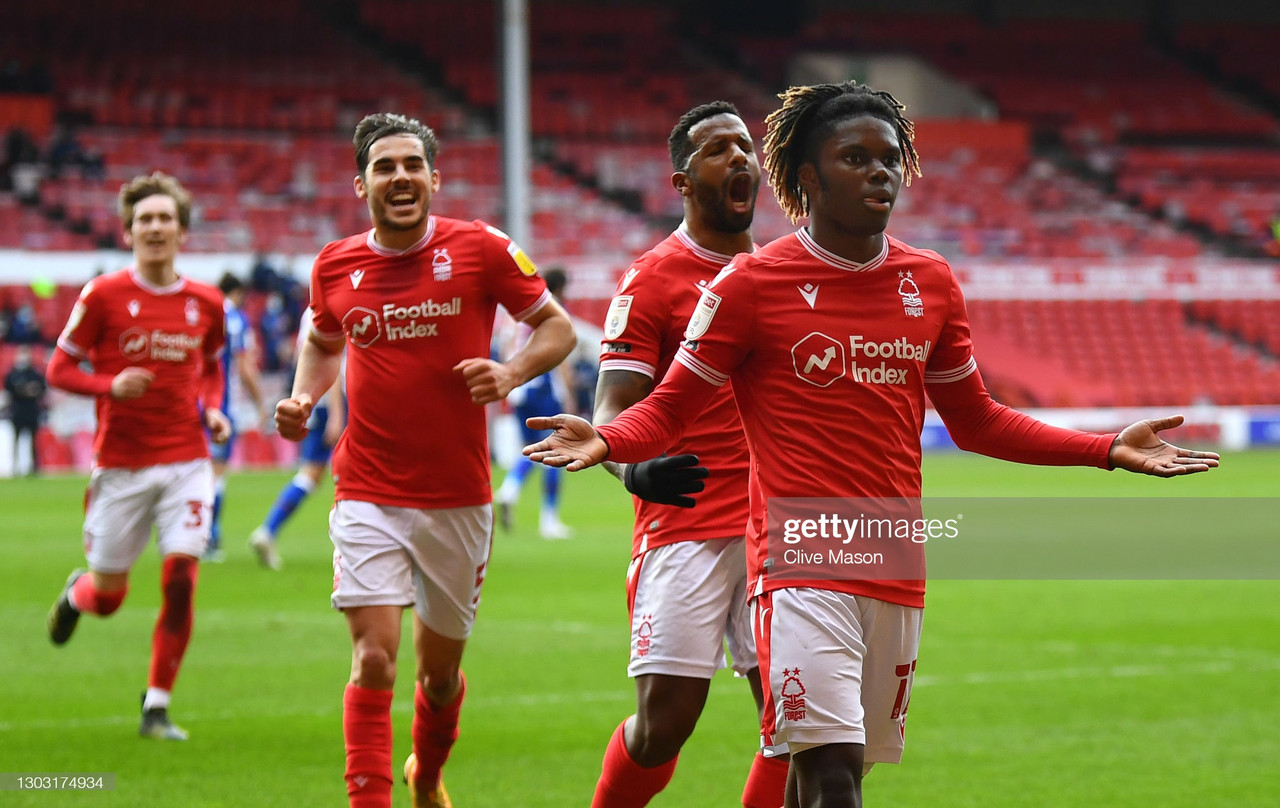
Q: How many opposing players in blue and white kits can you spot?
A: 3